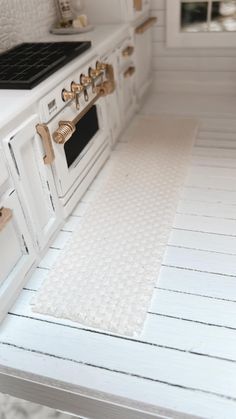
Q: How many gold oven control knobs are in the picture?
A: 5